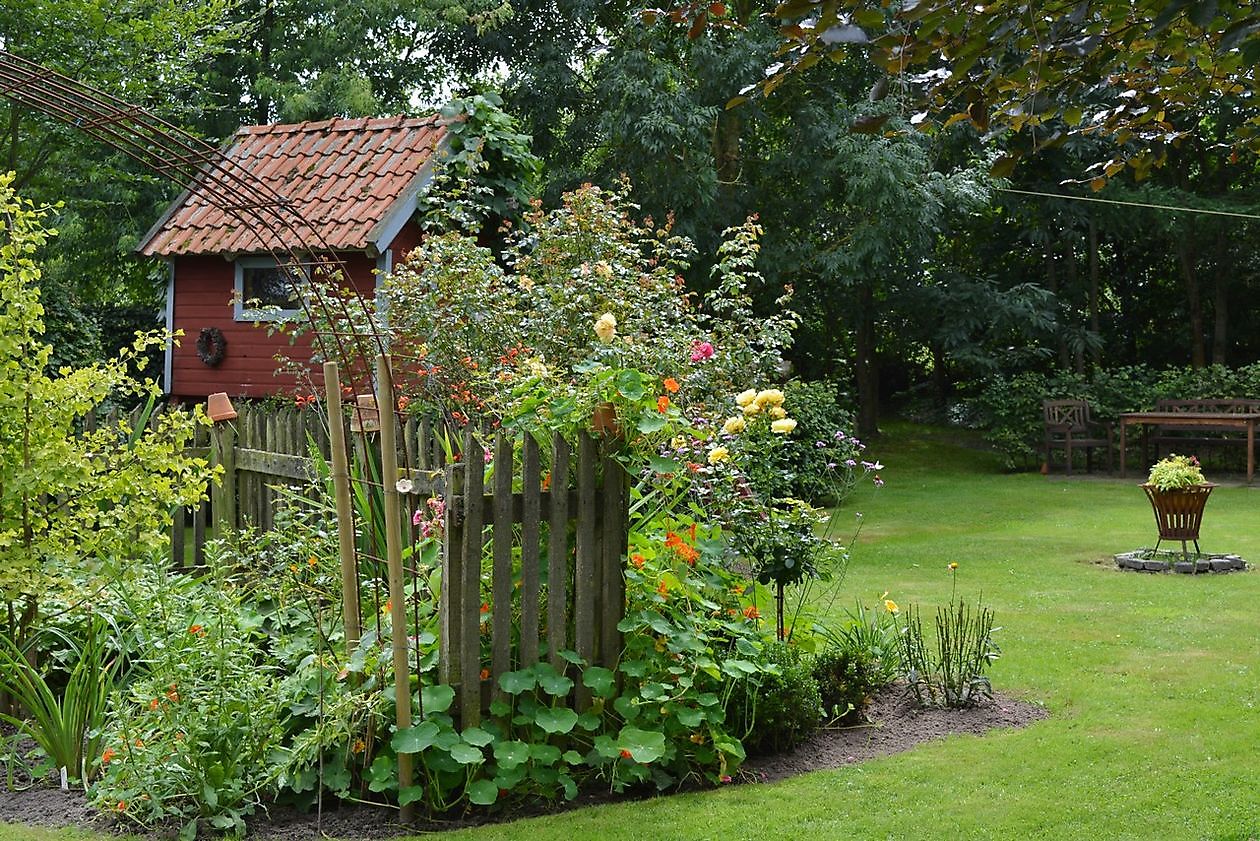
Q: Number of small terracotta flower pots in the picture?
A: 3